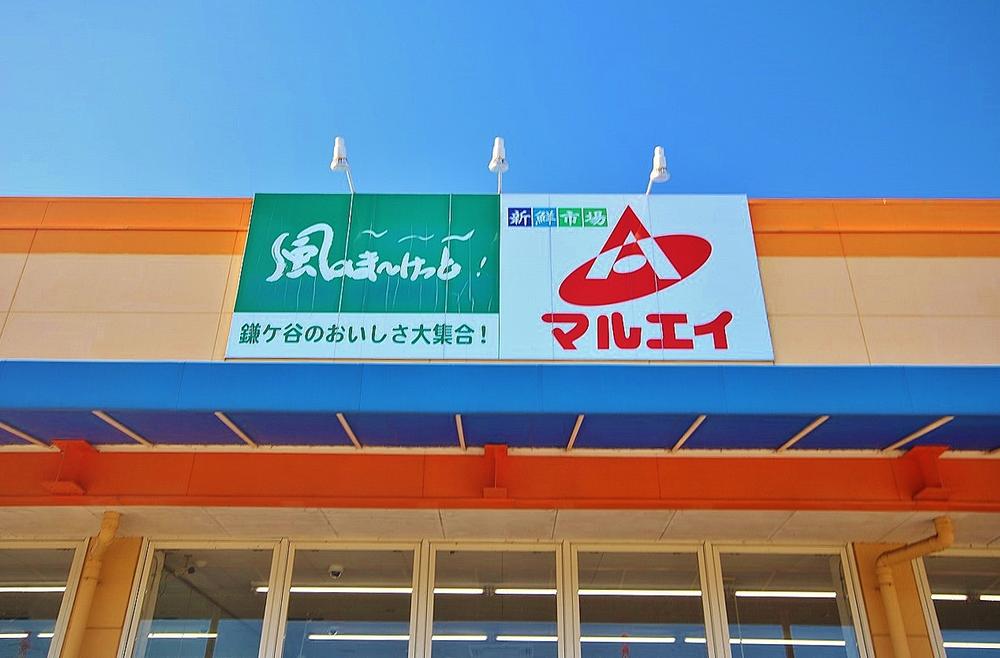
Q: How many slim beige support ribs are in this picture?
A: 9